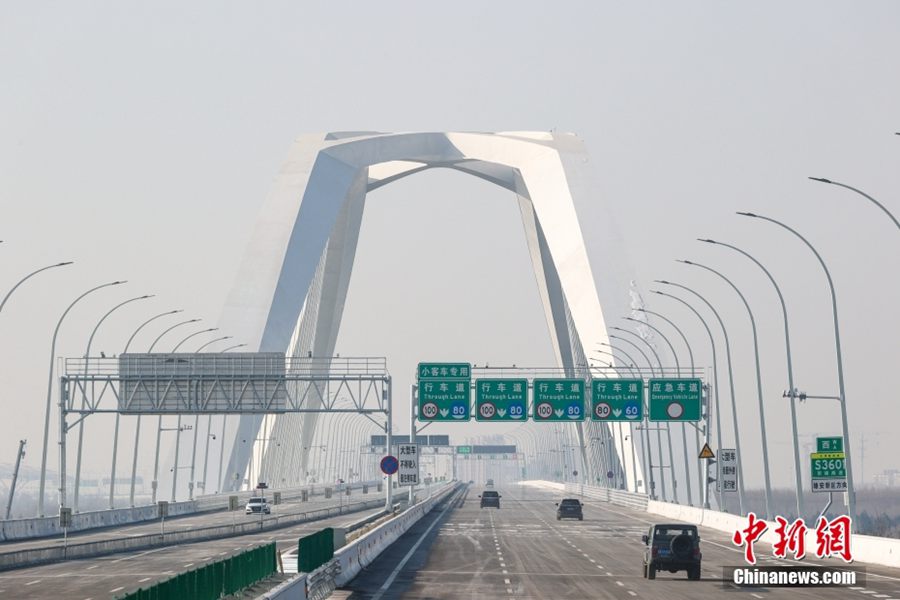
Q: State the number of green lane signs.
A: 5